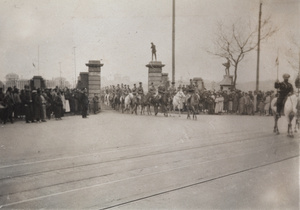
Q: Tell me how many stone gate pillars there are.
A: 2